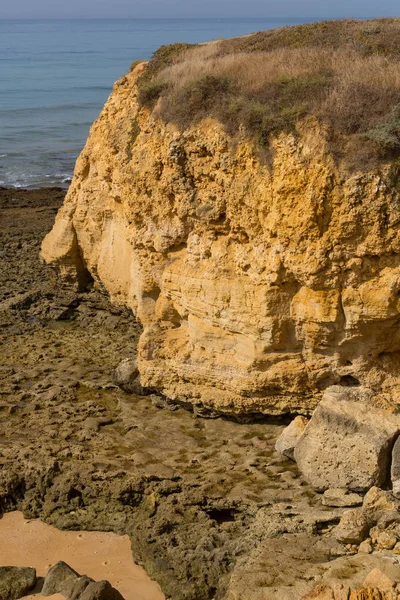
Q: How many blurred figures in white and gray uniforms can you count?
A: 0